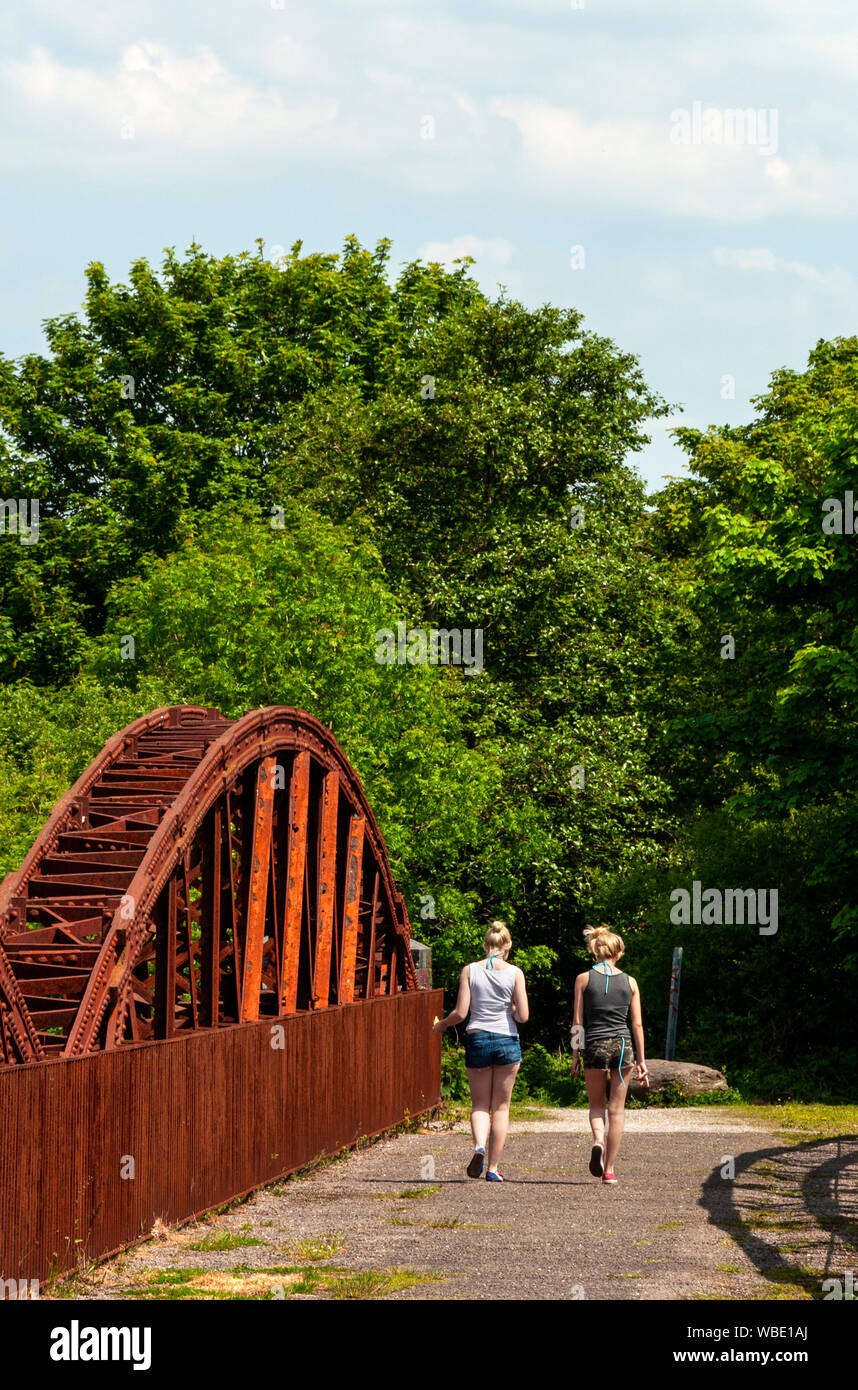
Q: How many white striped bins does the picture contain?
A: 0